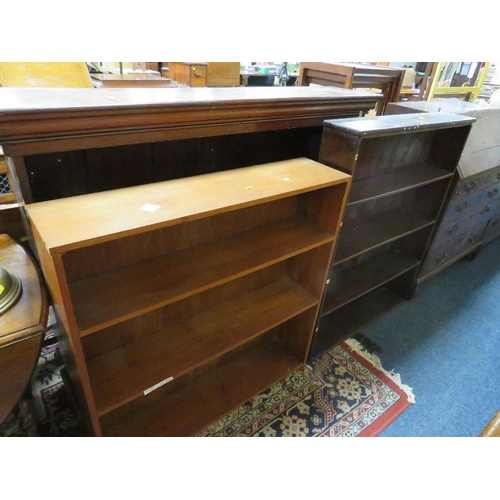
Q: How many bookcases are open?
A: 3